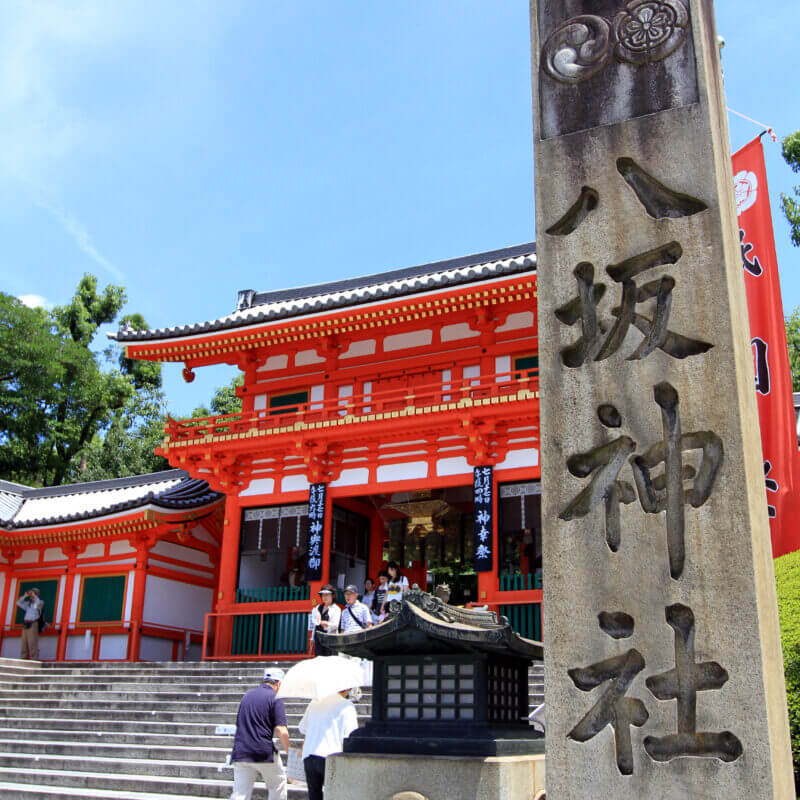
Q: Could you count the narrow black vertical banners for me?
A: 2